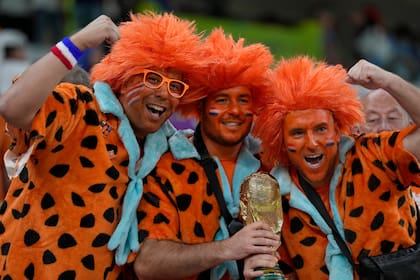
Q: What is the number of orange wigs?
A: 3